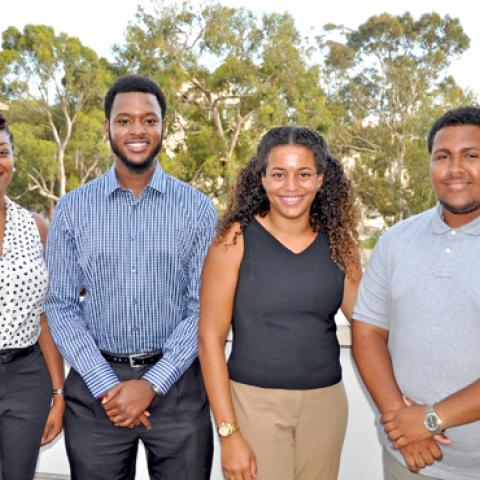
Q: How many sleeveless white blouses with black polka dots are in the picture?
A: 1